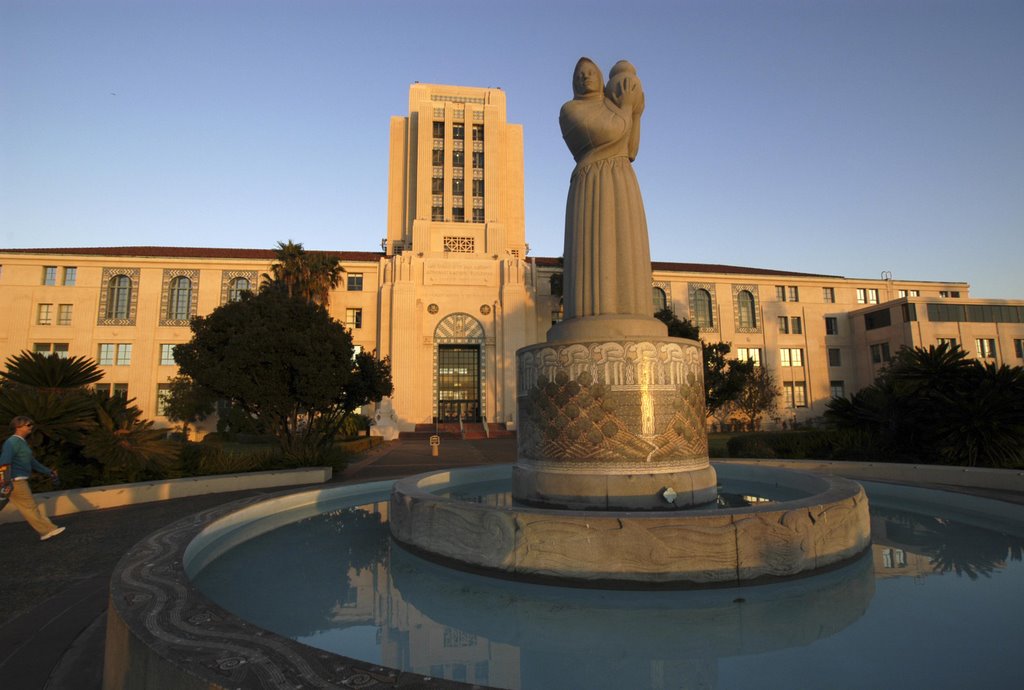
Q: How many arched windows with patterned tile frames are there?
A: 6